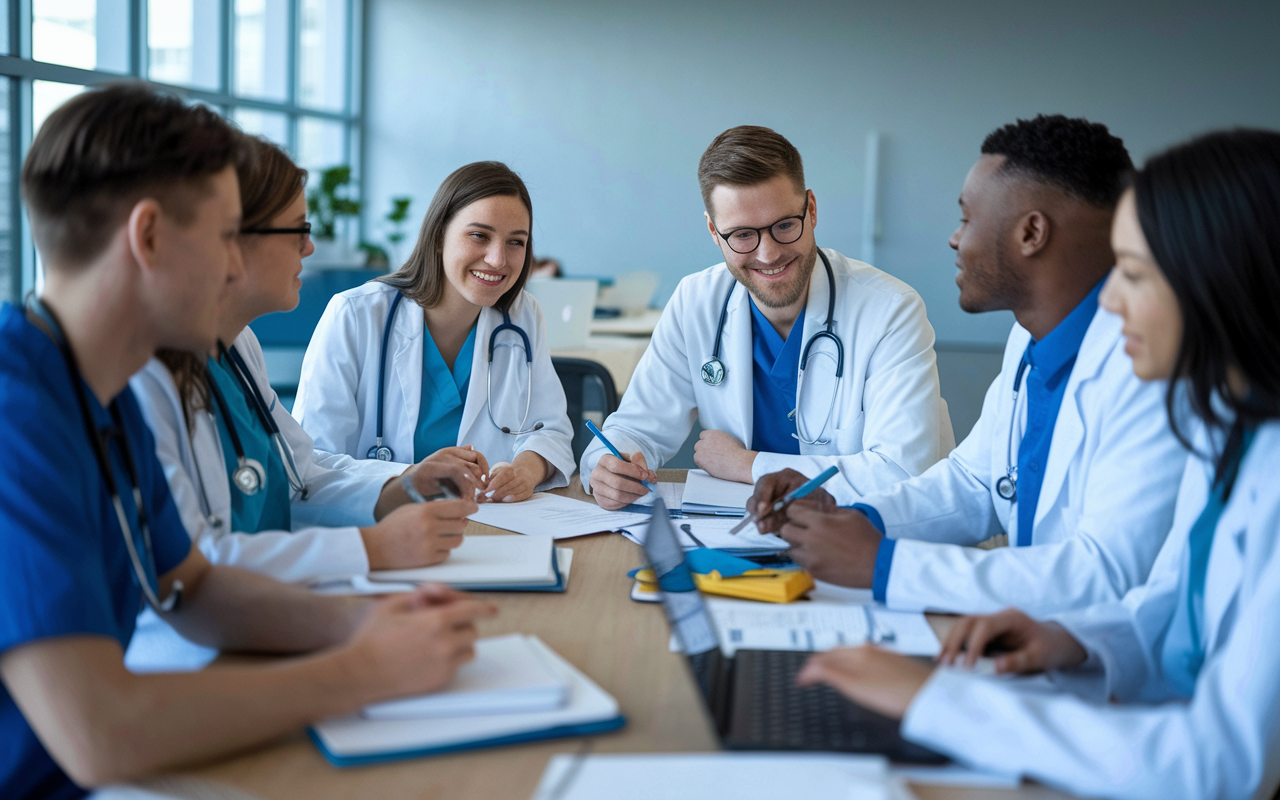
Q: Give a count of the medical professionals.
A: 6